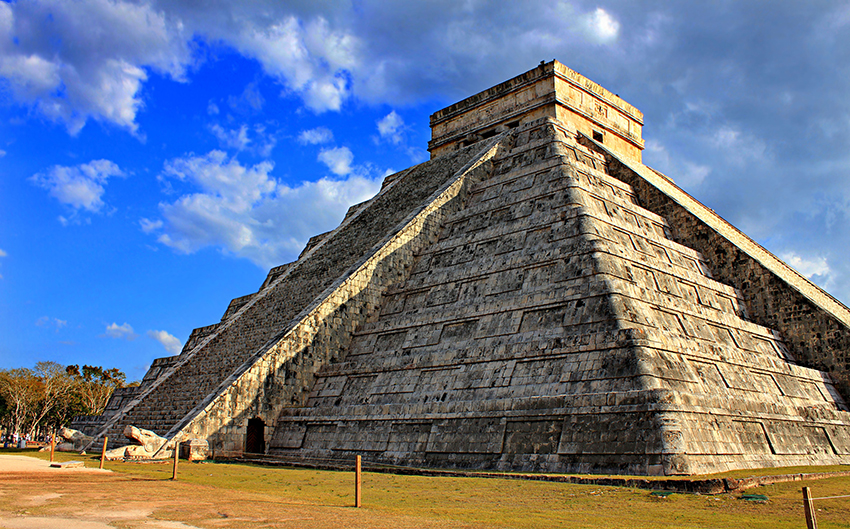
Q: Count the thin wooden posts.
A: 5